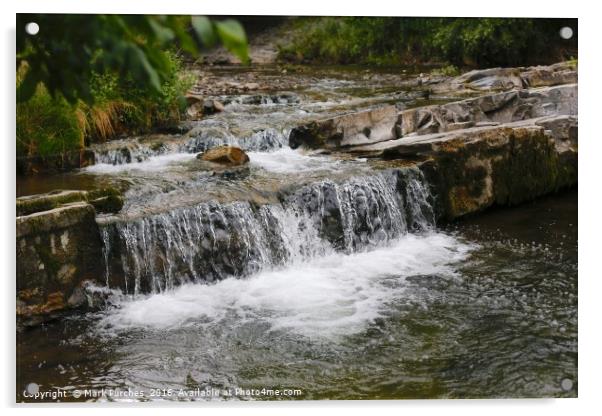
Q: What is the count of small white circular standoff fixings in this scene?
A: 4